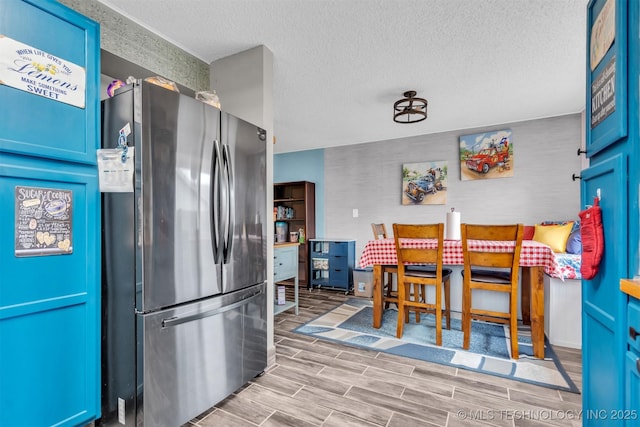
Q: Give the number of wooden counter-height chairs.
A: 3